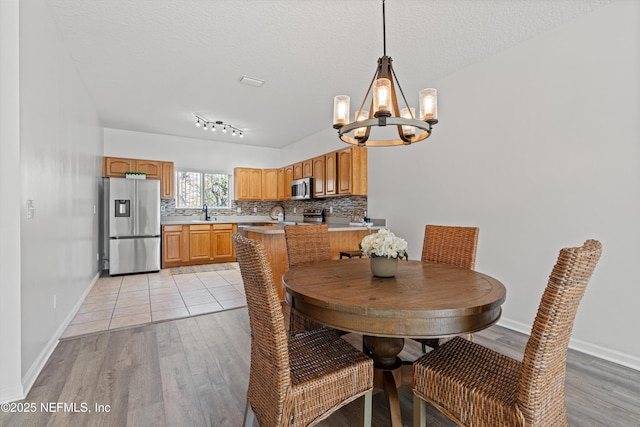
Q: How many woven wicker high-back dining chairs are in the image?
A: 4